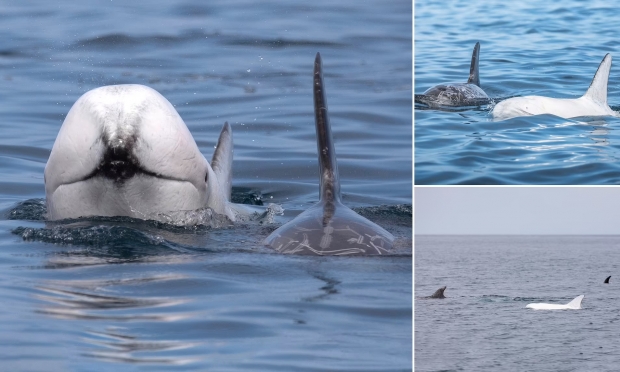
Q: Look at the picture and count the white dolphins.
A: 3